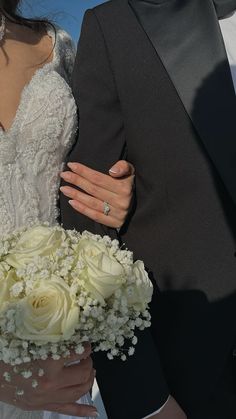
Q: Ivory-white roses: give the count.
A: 5